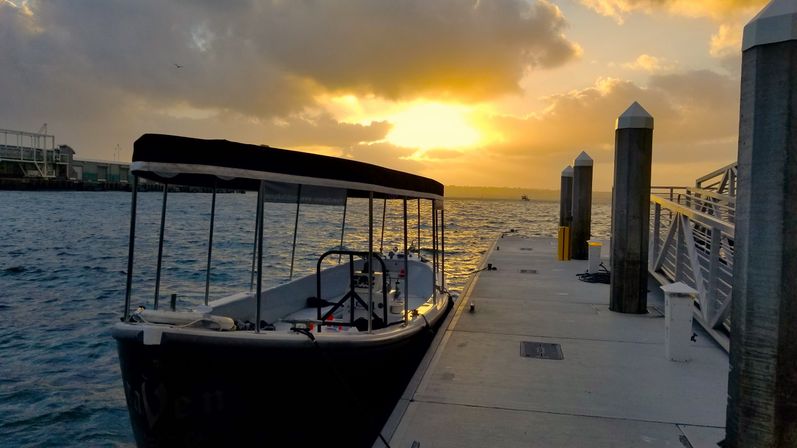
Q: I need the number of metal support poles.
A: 14